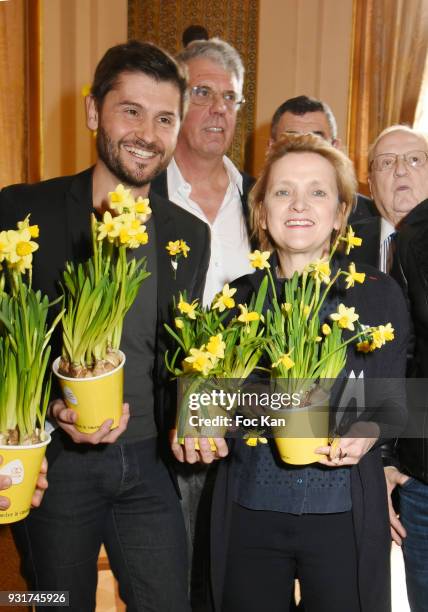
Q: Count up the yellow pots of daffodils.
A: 4